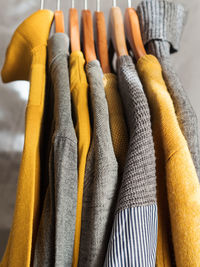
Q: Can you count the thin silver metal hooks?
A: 7